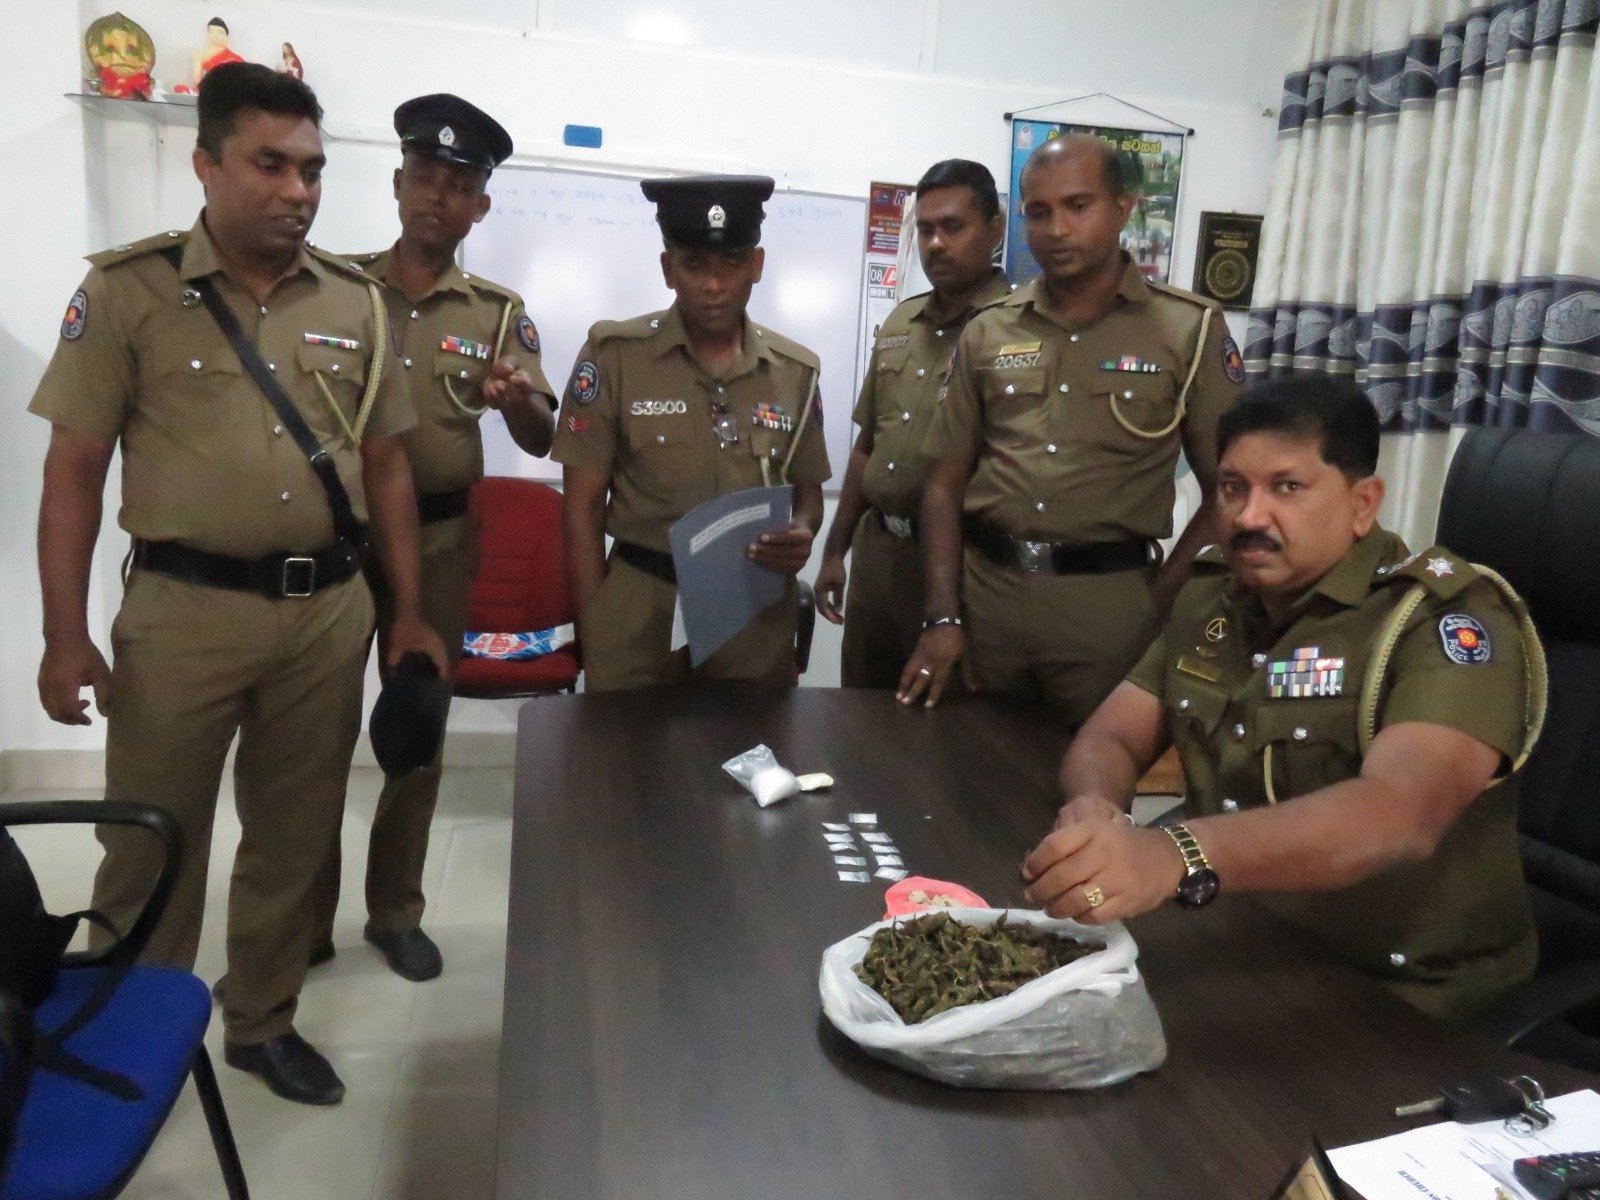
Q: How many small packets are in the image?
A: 10